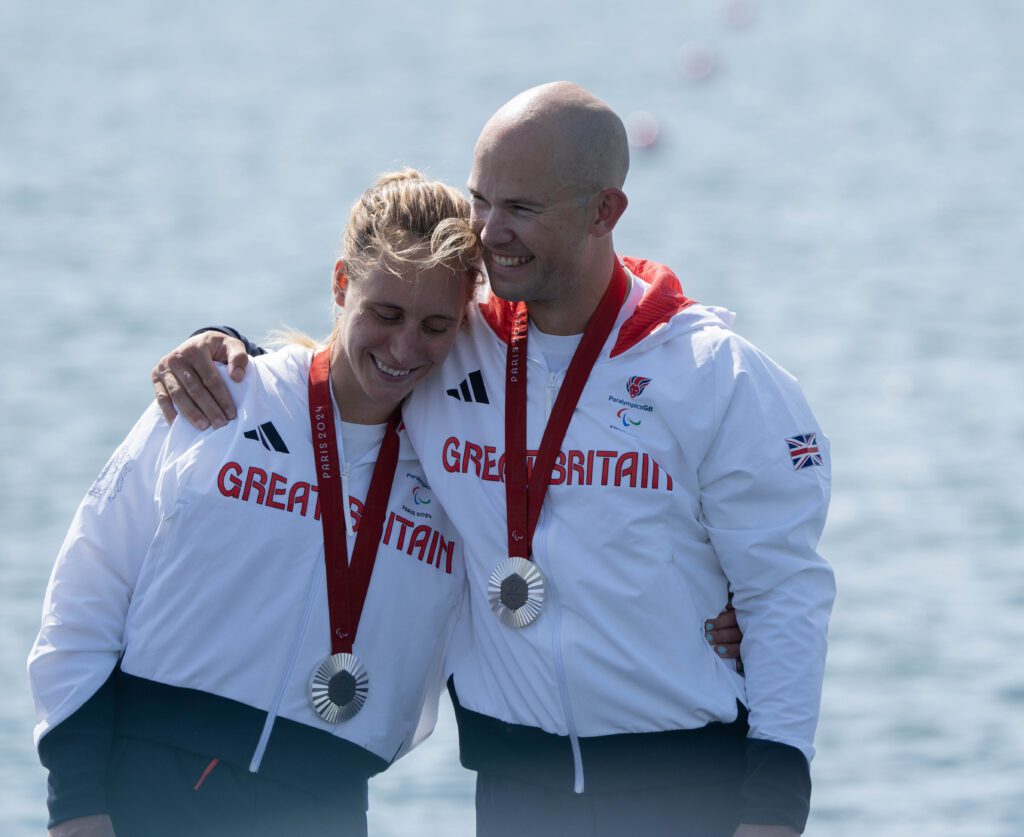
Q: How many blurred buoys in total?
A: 3